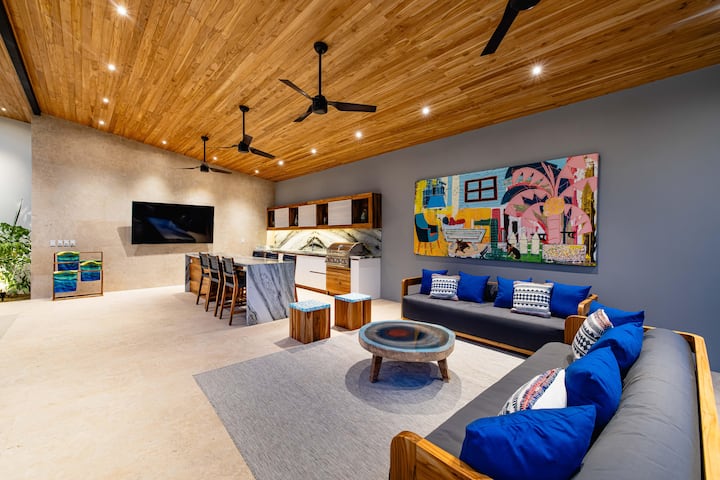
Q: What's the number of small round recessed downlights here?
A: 13